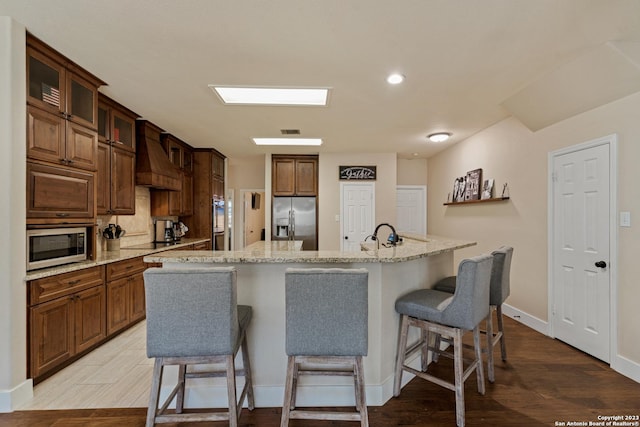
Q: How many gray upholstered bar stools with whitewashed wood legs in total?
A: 4